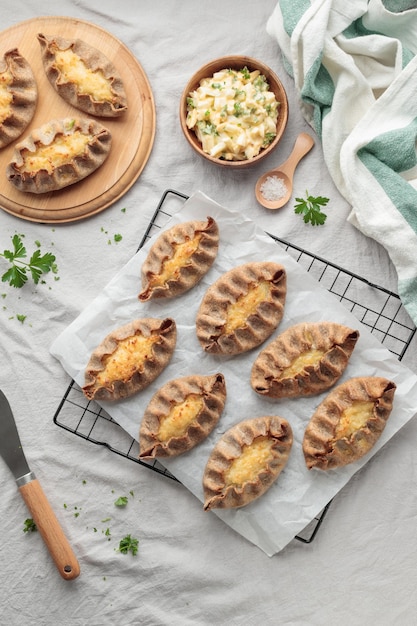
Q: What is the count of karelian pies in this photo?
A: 10